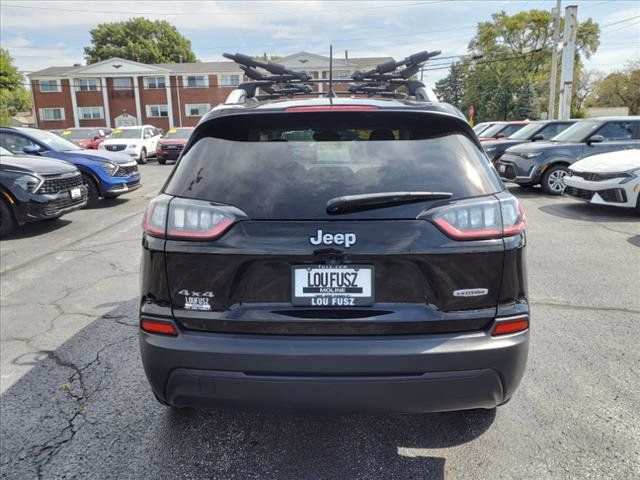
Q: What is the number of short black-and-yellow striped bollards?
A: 0